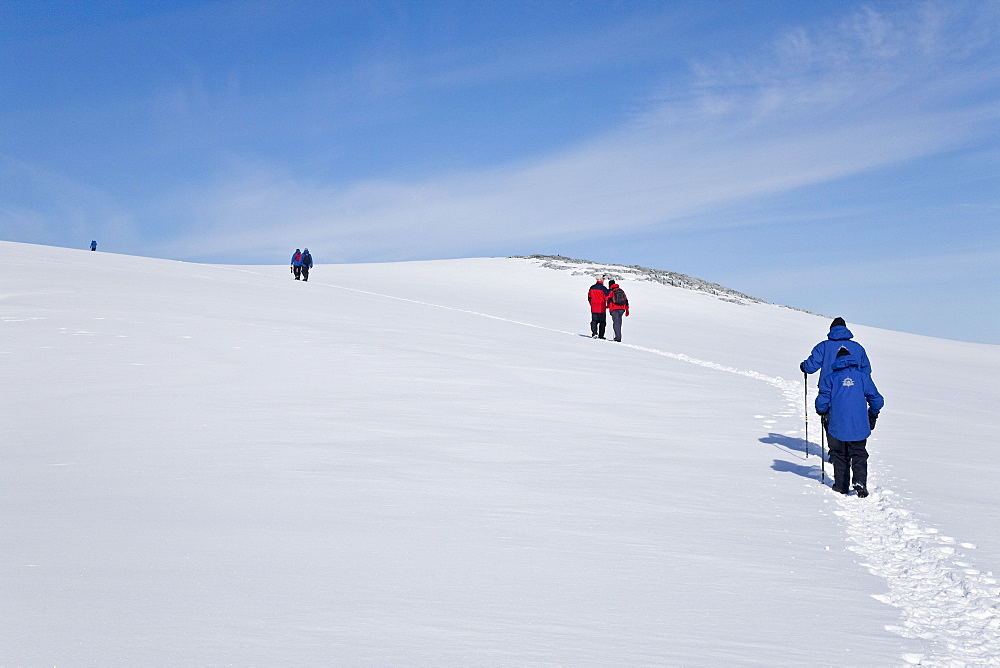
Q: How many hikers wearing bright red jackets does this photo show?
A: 2